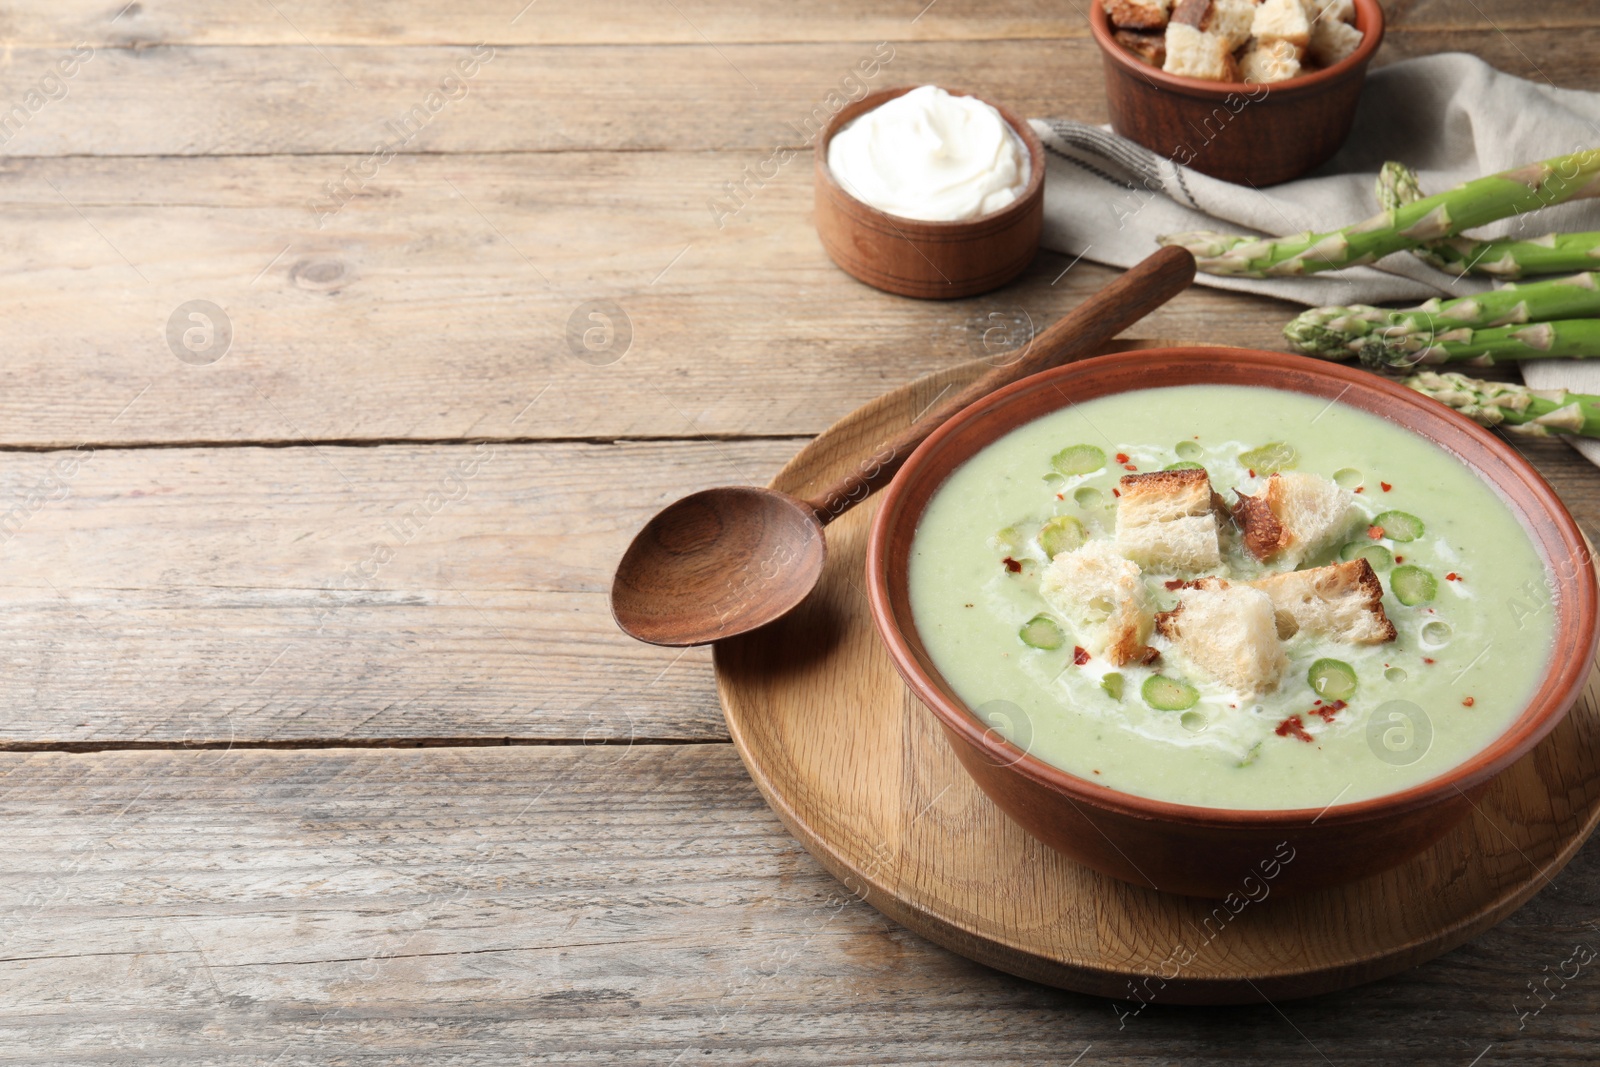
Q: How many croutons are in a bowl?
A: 5